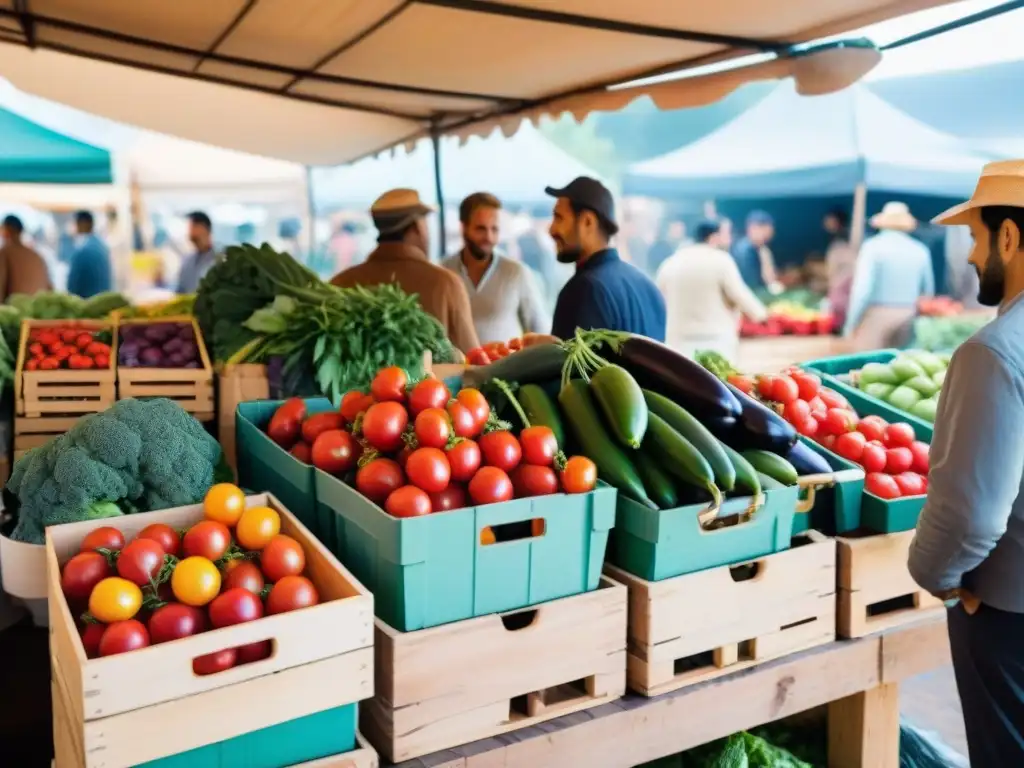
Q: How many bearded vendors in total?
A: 3